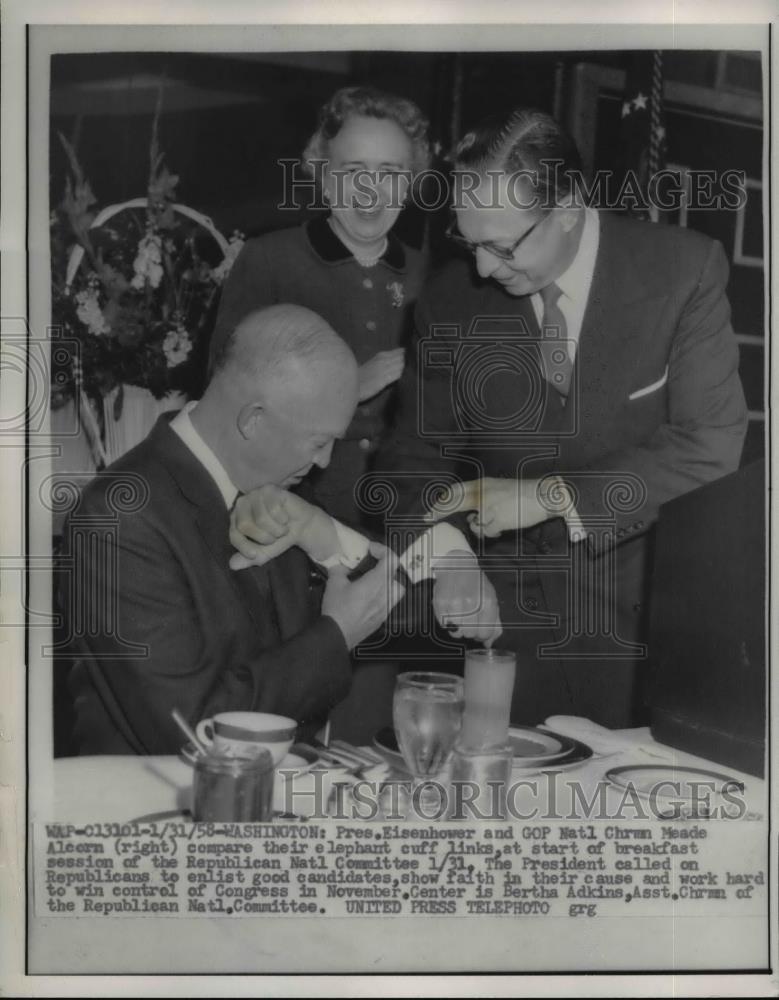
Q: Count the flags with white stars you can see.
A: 1